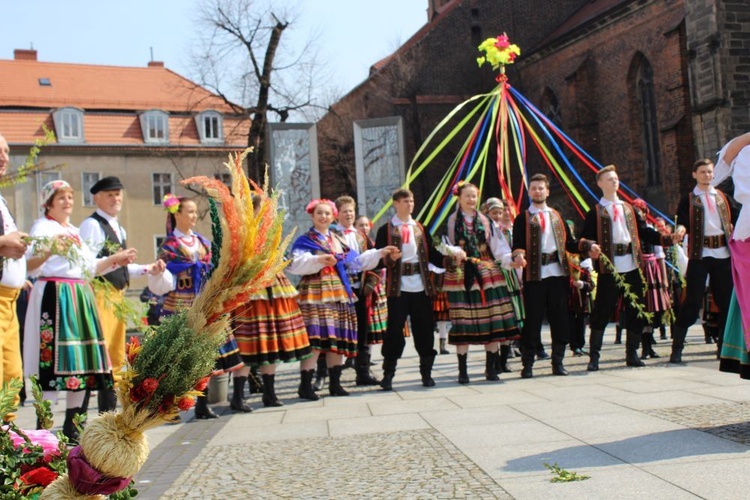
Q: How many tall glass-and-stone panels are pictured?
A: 2